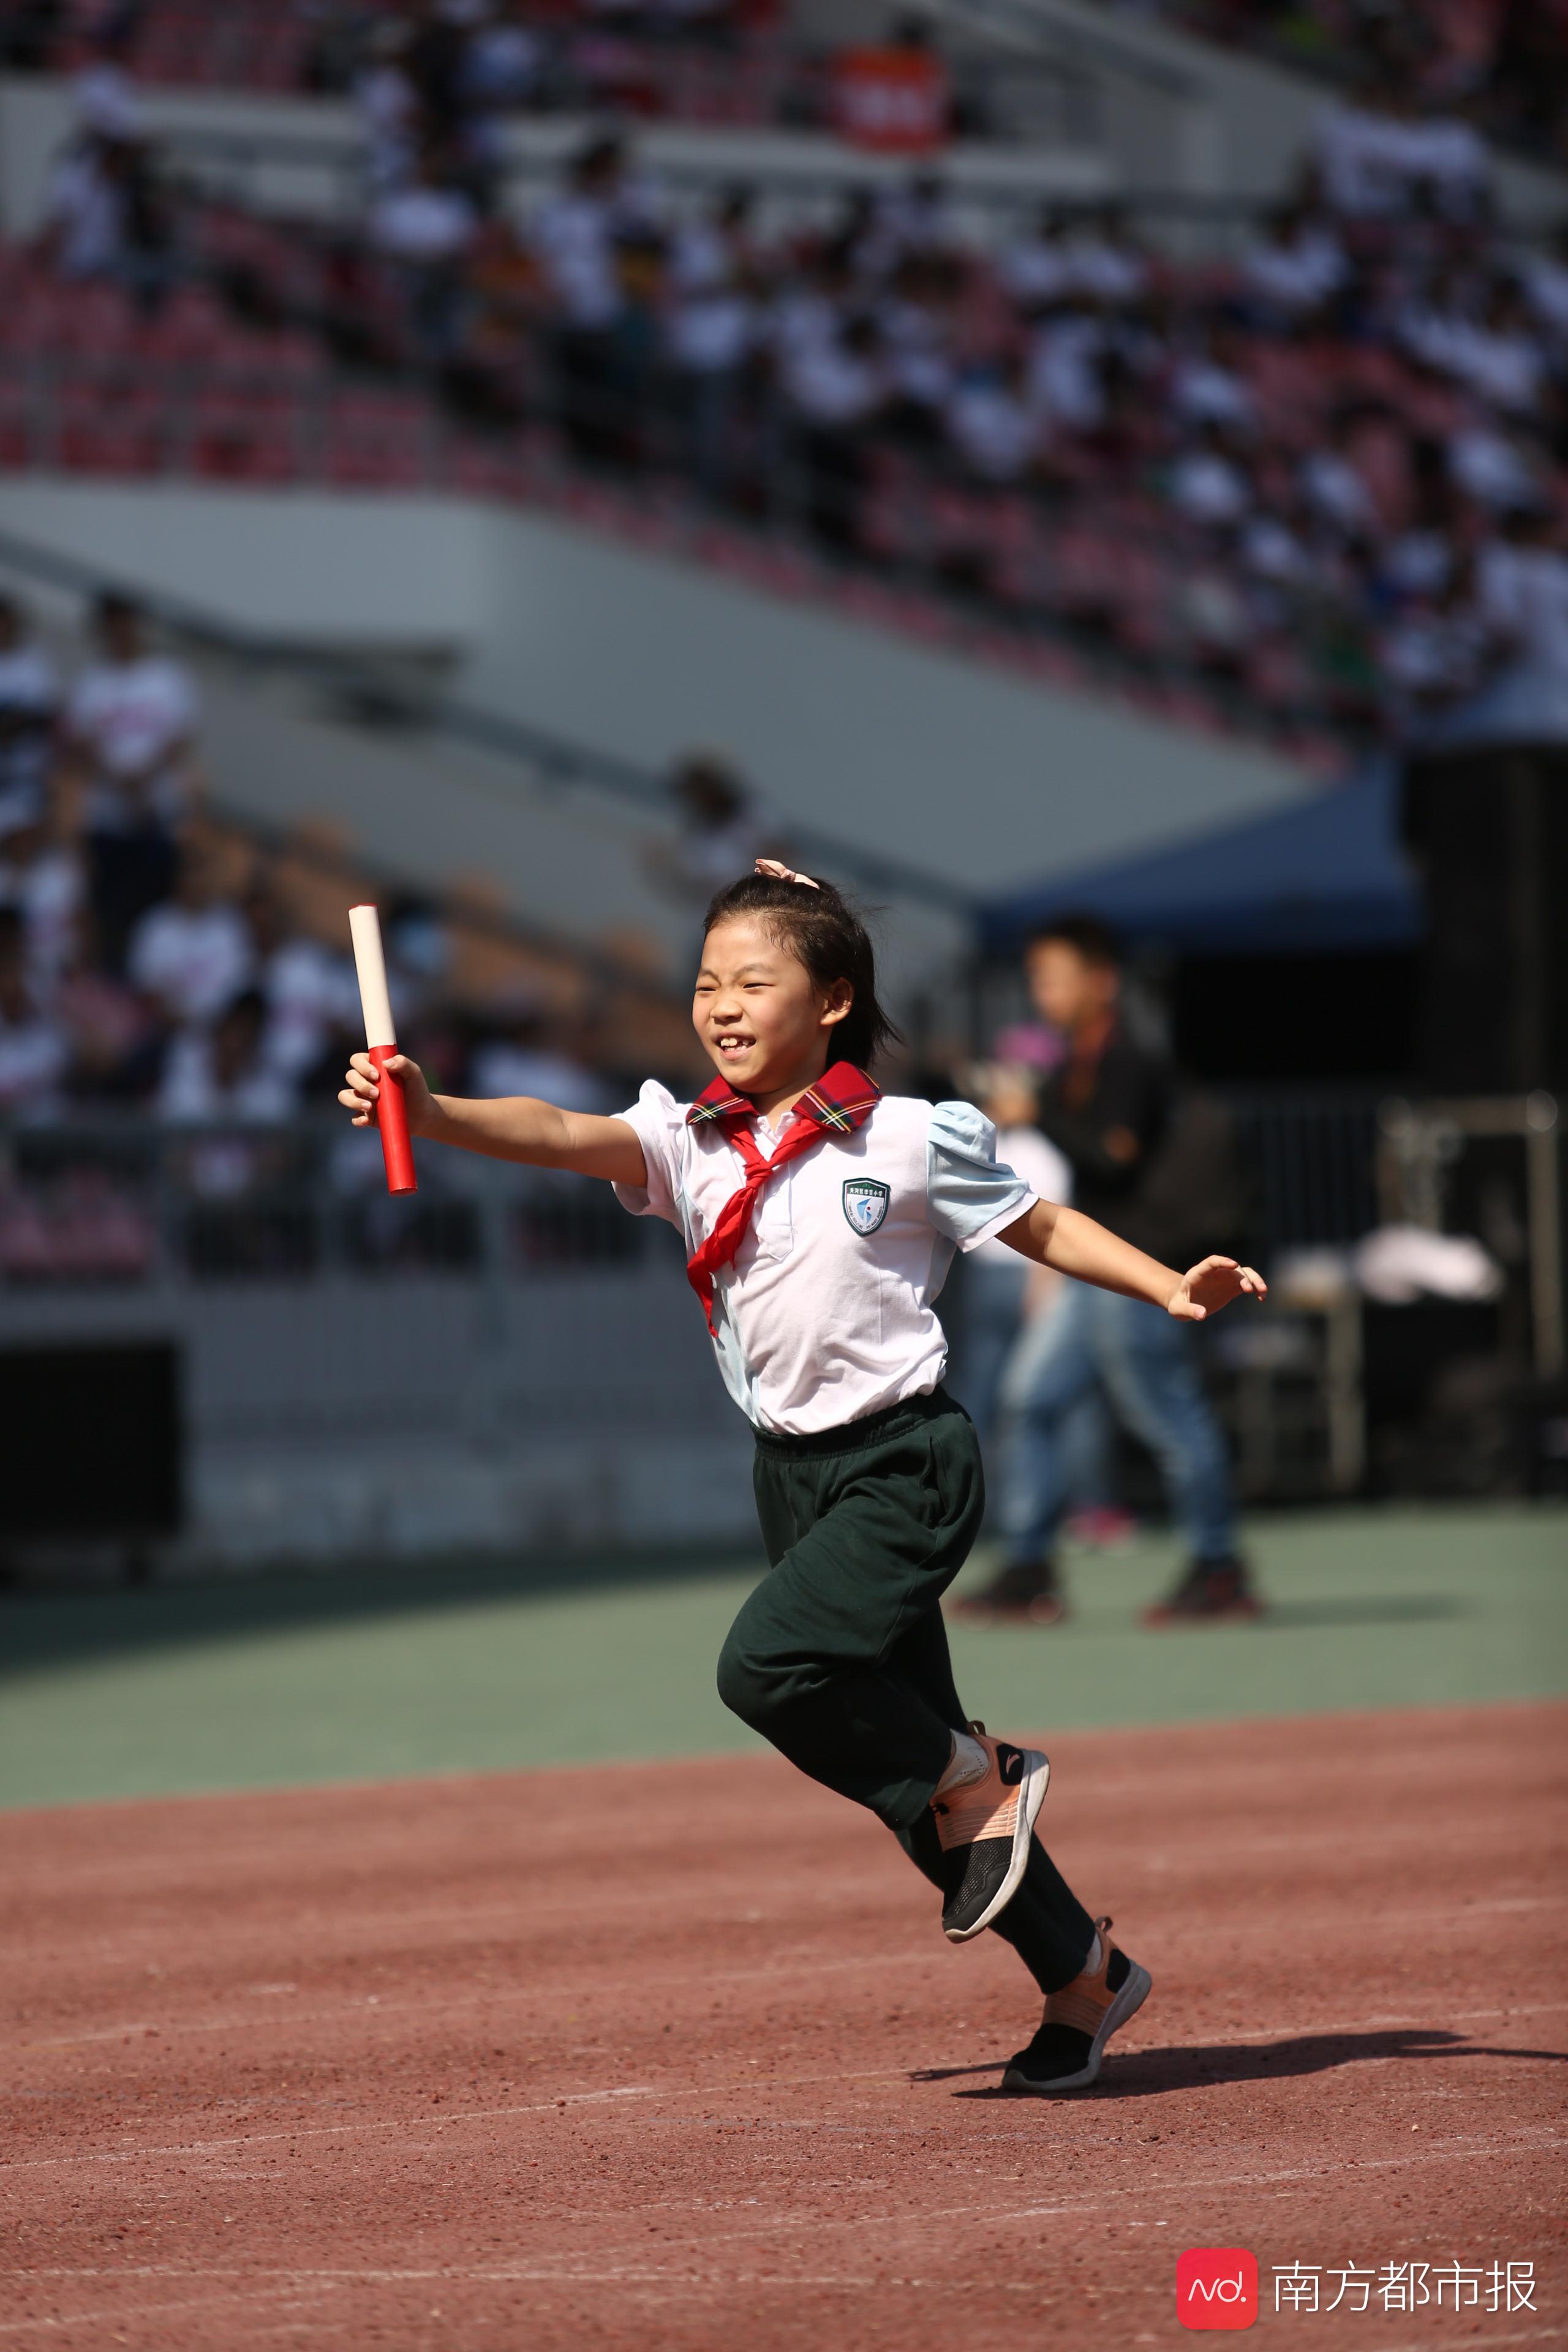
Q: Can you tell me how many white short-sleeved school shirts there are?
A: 1